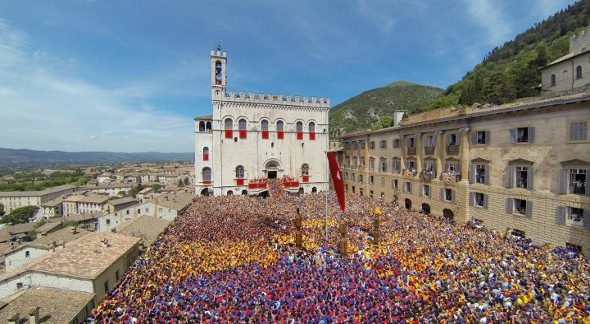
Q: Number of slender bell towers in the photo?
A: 1